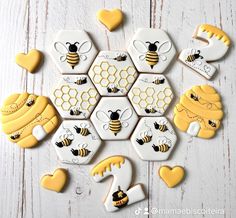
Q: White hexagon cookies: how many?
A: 8